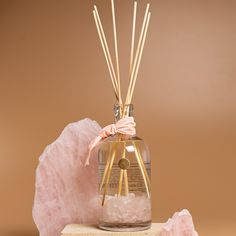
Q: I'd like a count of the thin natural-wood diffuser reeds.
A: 6